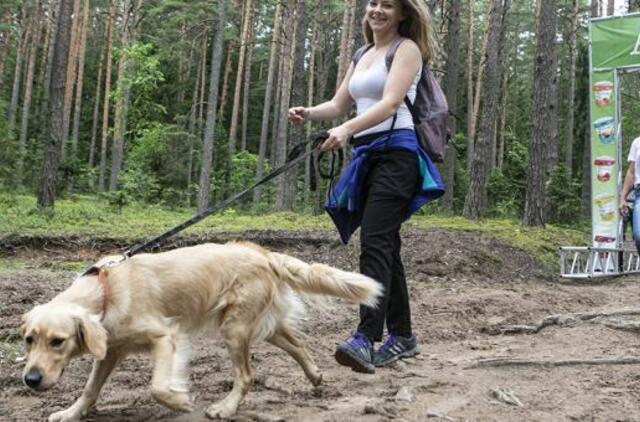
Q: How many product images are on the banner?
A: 5